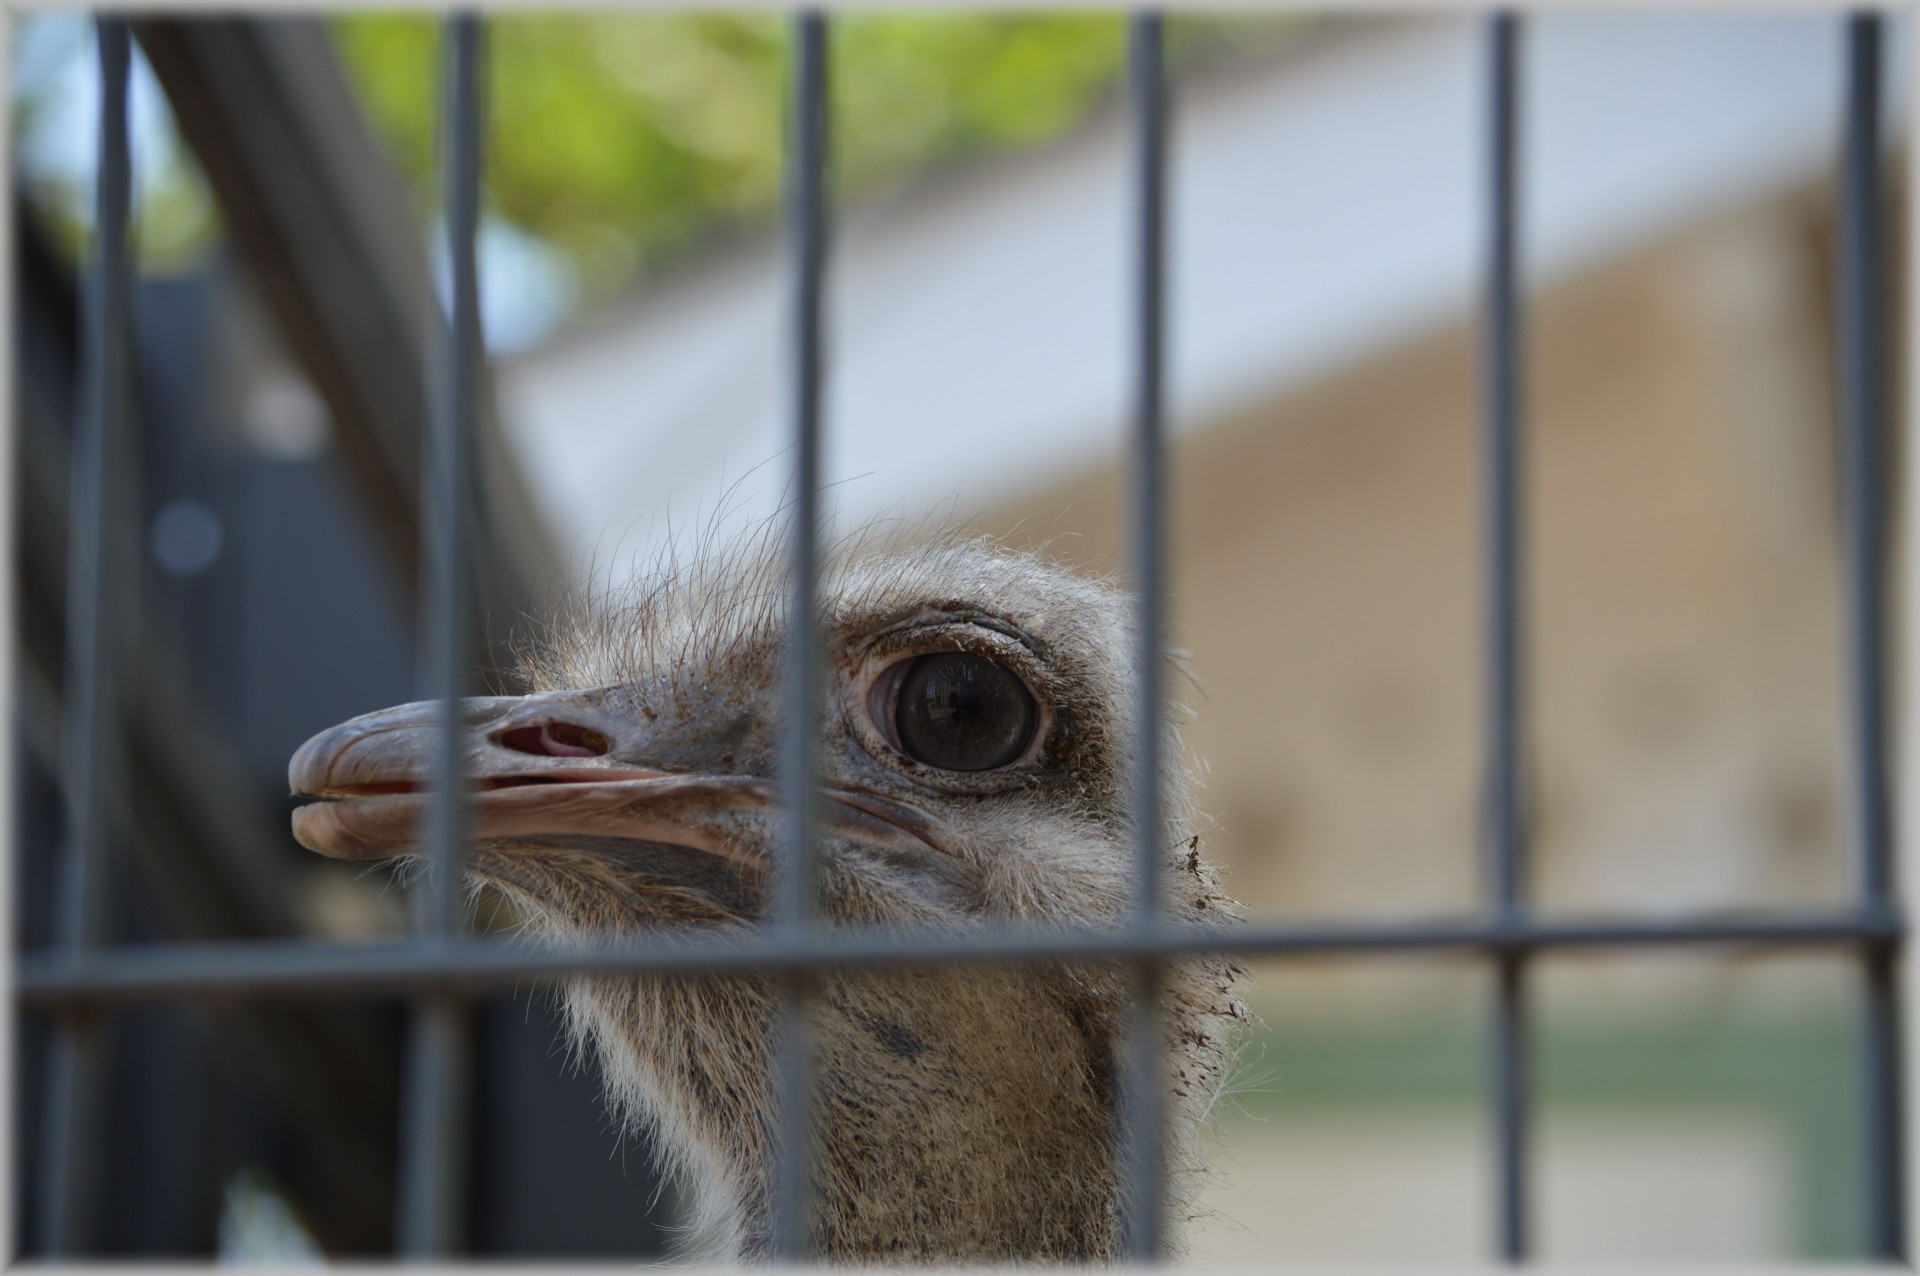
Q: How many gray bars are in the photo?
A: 7